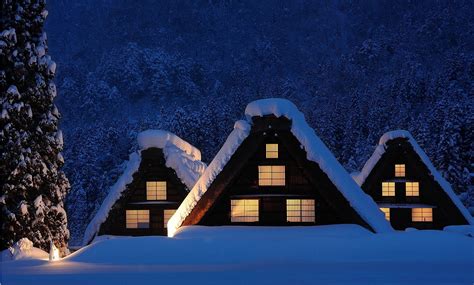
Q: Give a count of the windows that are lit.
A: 12